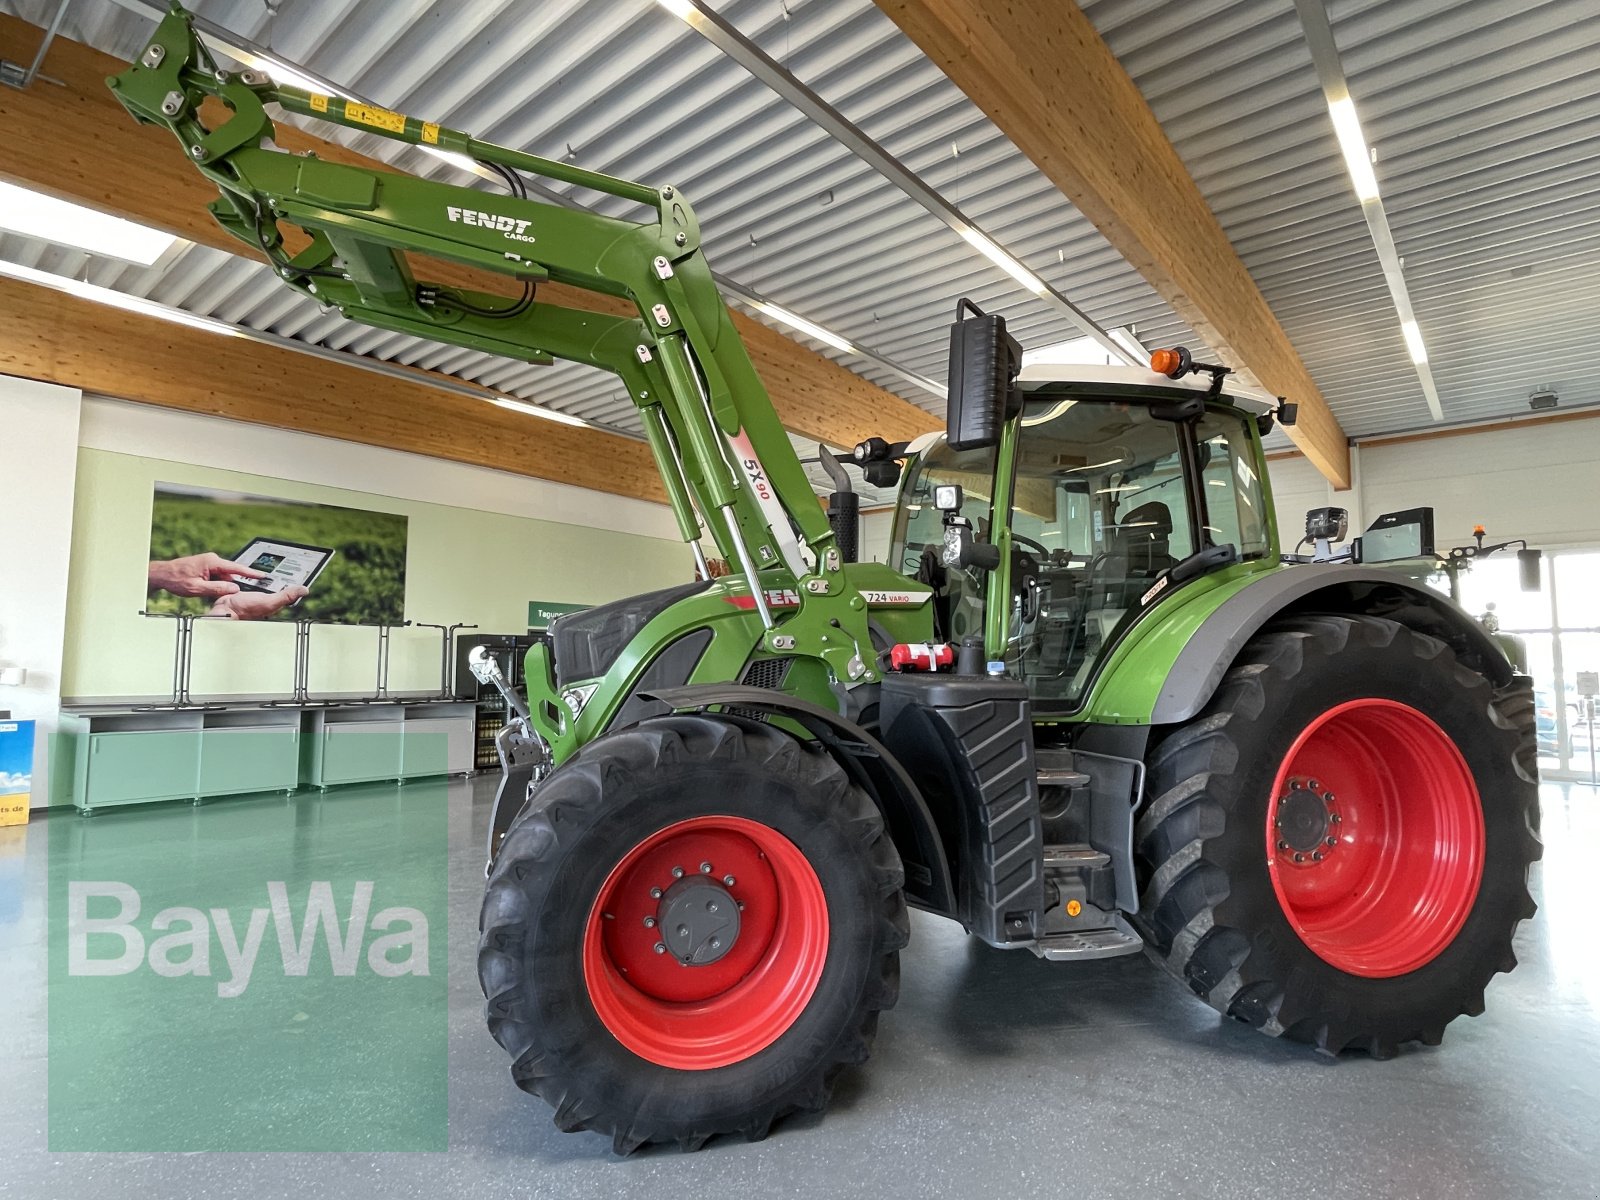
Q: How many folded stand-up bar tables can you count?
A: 4